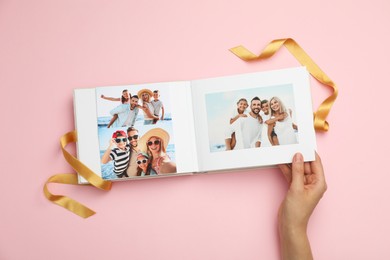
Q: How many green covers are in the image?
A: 0